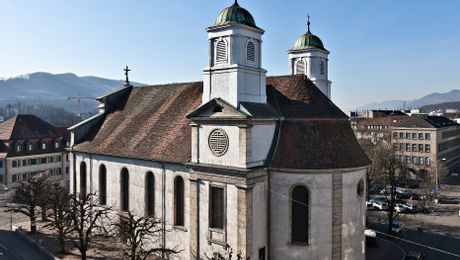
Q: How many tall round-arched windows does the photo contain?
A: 6